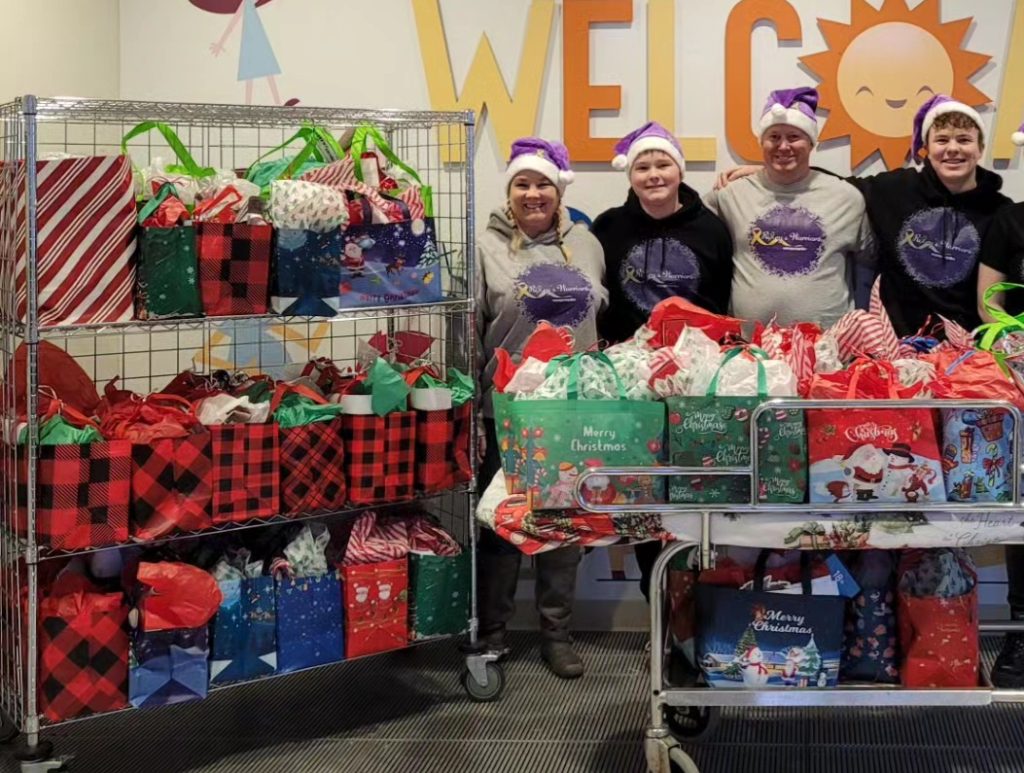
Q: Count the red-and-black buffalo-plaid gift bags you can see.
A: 8